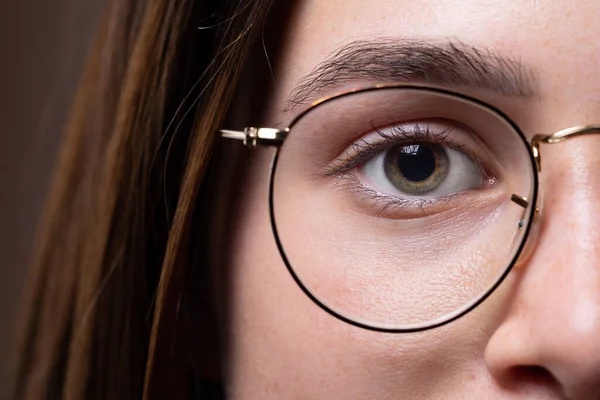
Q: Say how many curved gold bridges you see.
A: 1